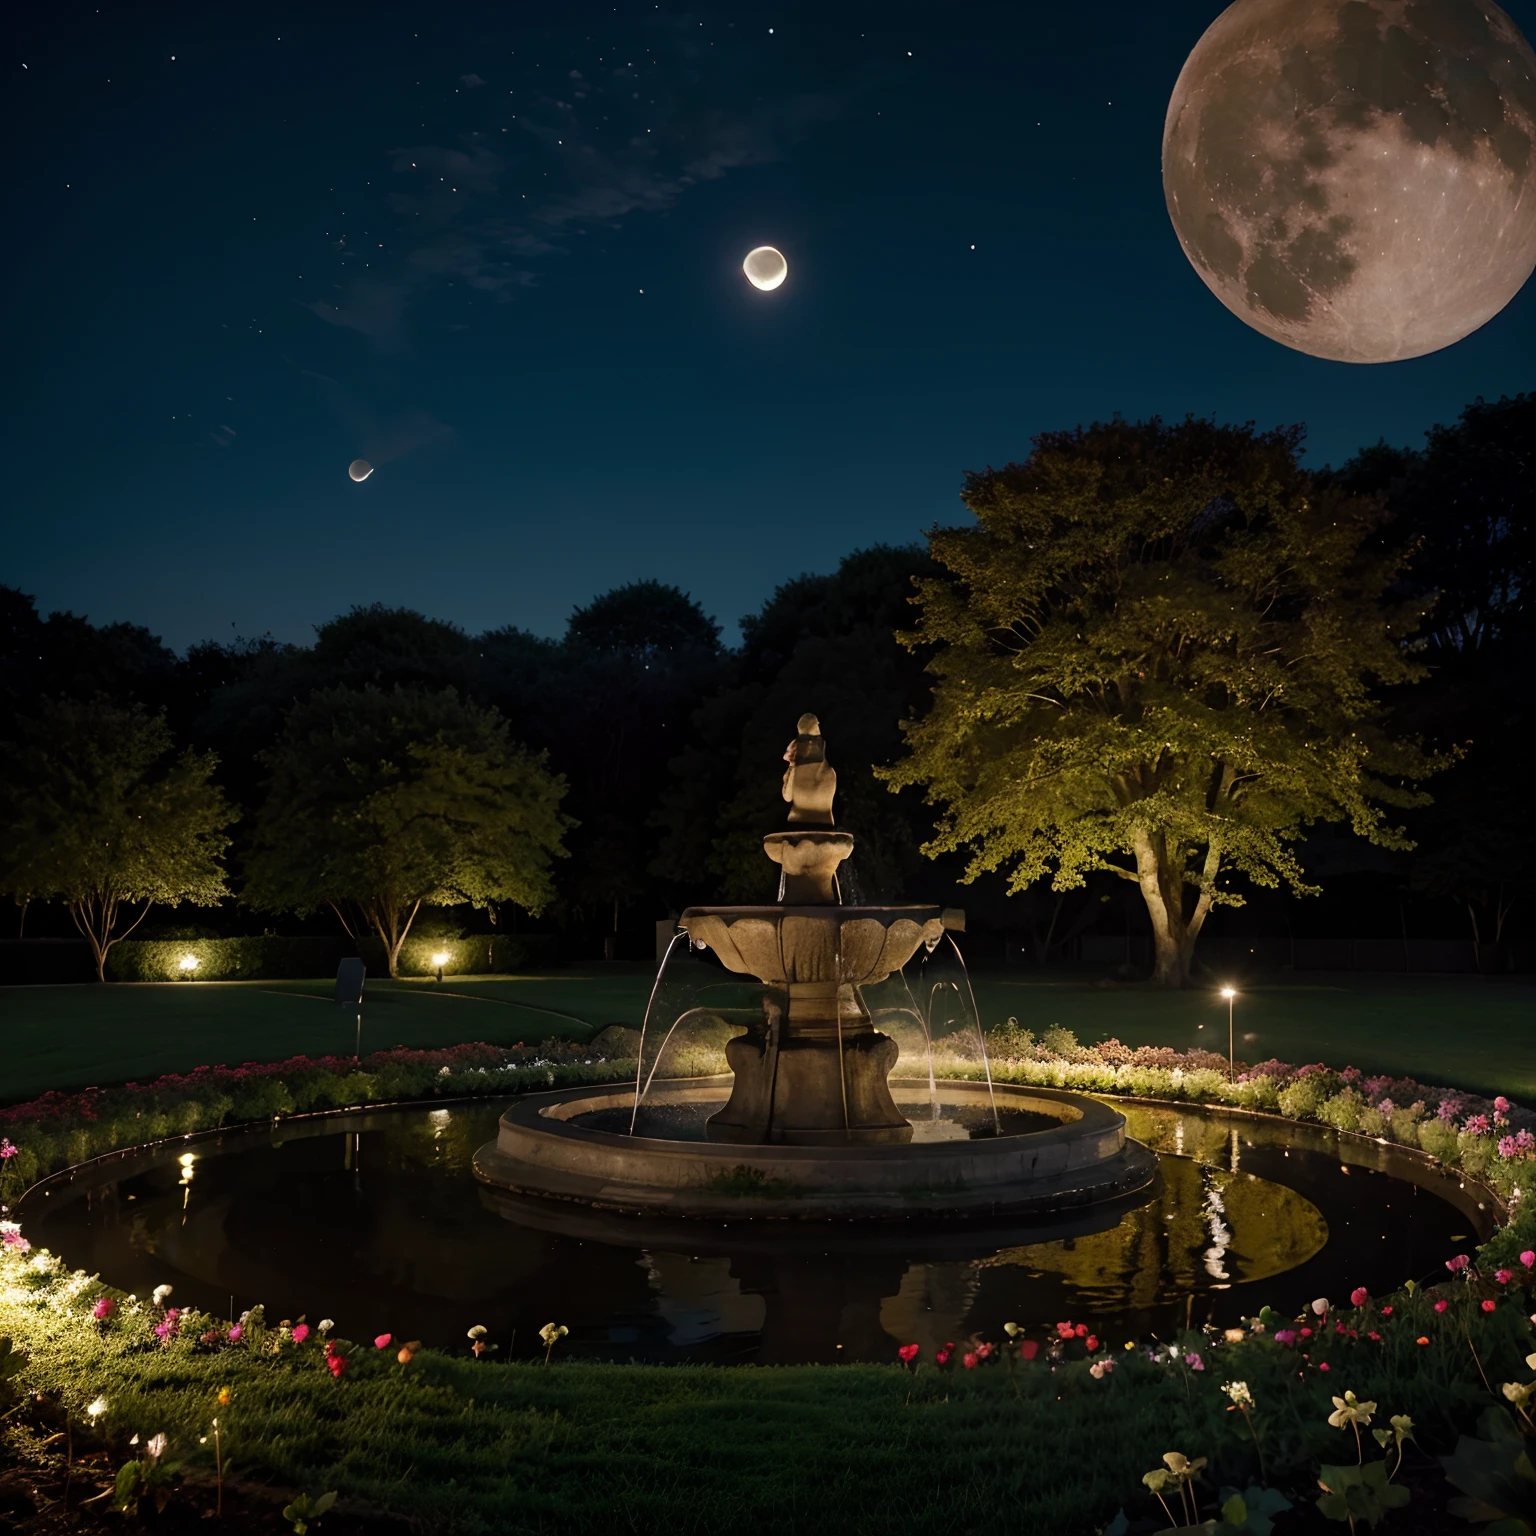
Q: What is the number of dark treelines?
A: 1